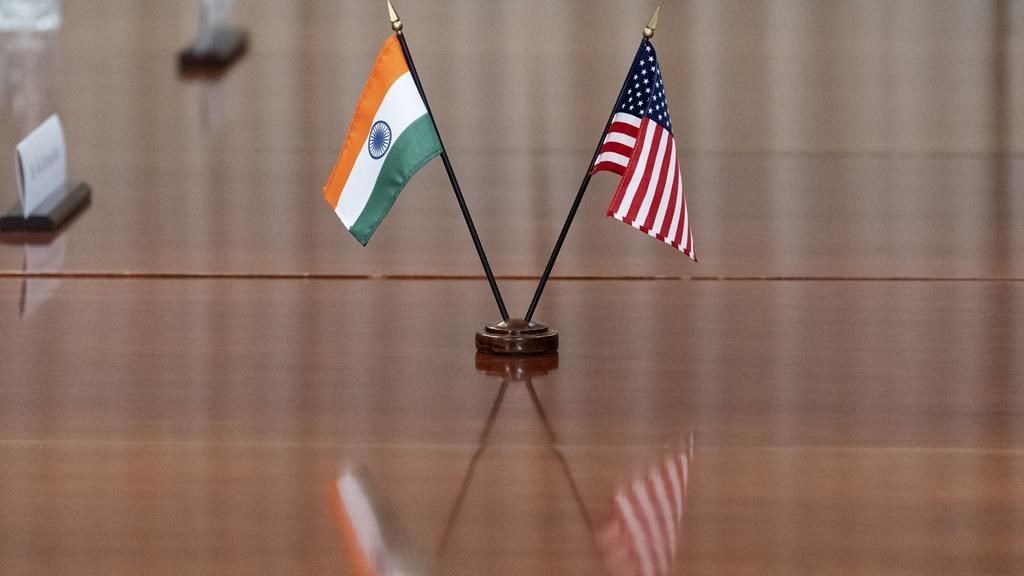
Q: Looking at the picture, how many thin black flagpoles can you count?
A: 2